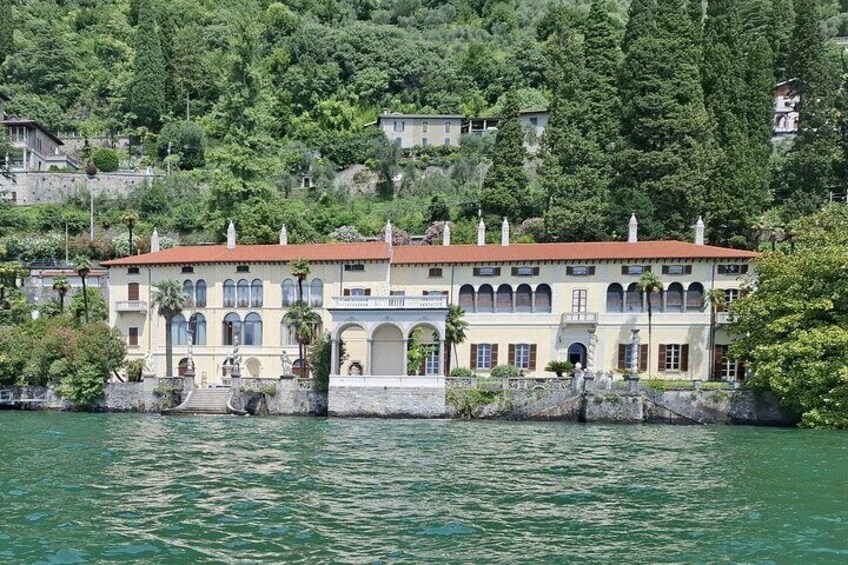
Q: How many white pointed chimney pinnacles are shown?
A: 9